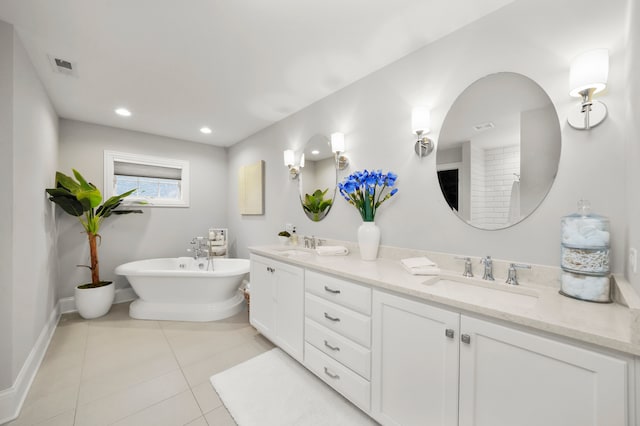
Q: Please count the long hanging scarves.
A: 0